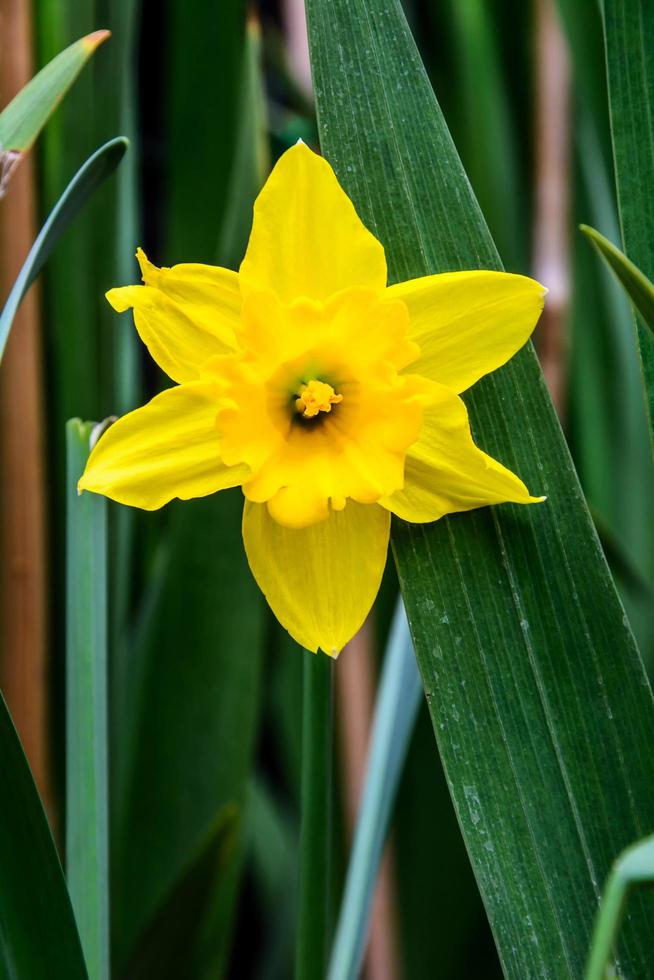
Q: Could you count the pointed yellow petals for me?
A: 6